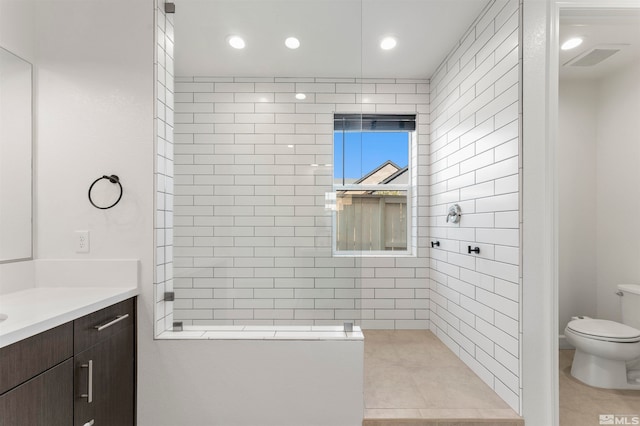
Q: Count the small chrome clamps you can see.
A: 4